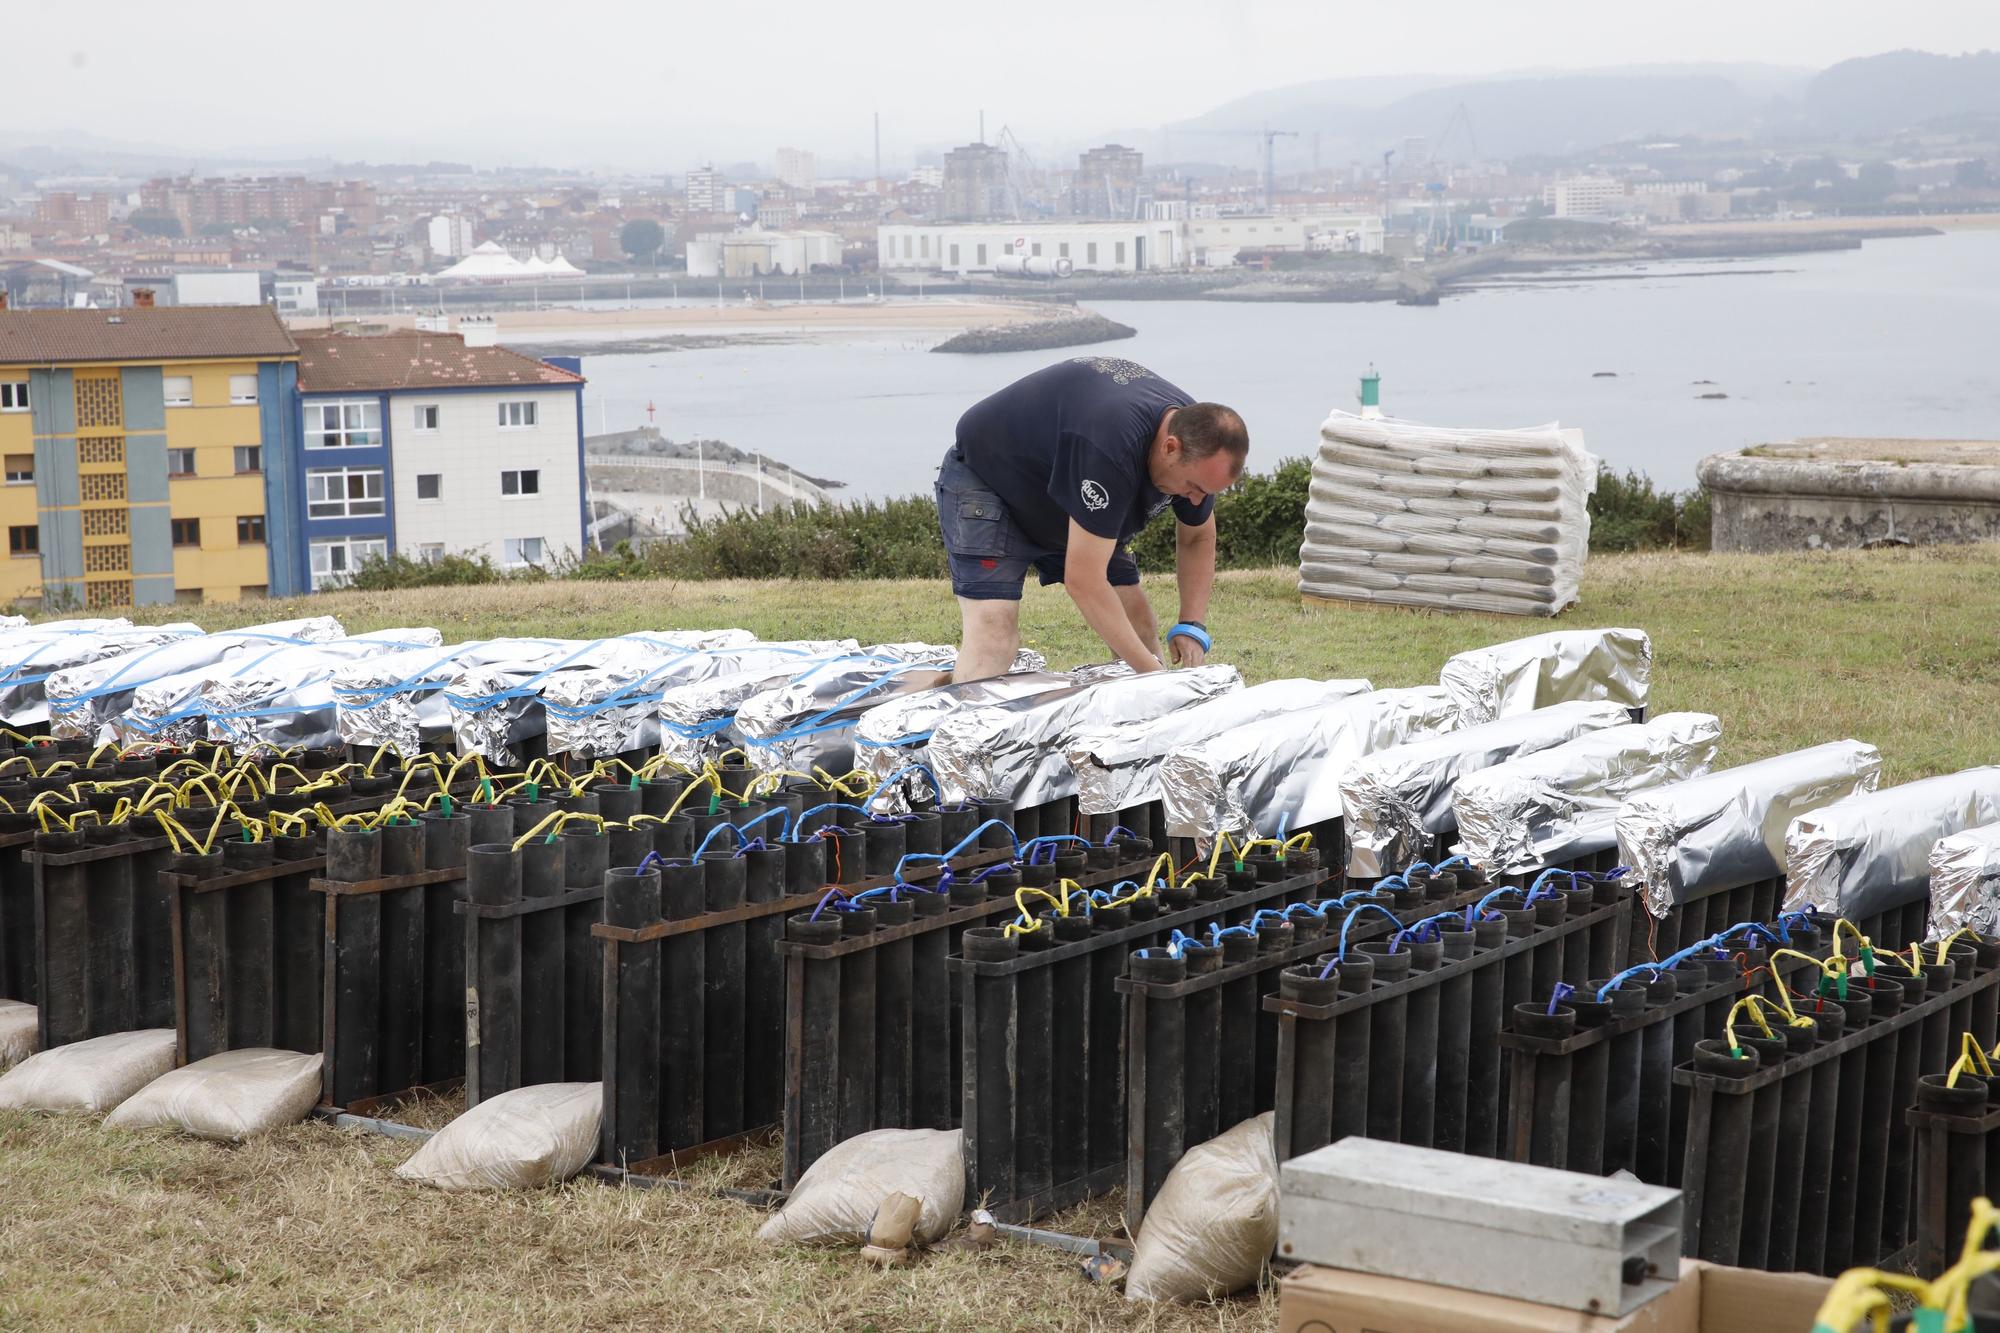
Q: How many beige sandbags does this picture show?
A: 6